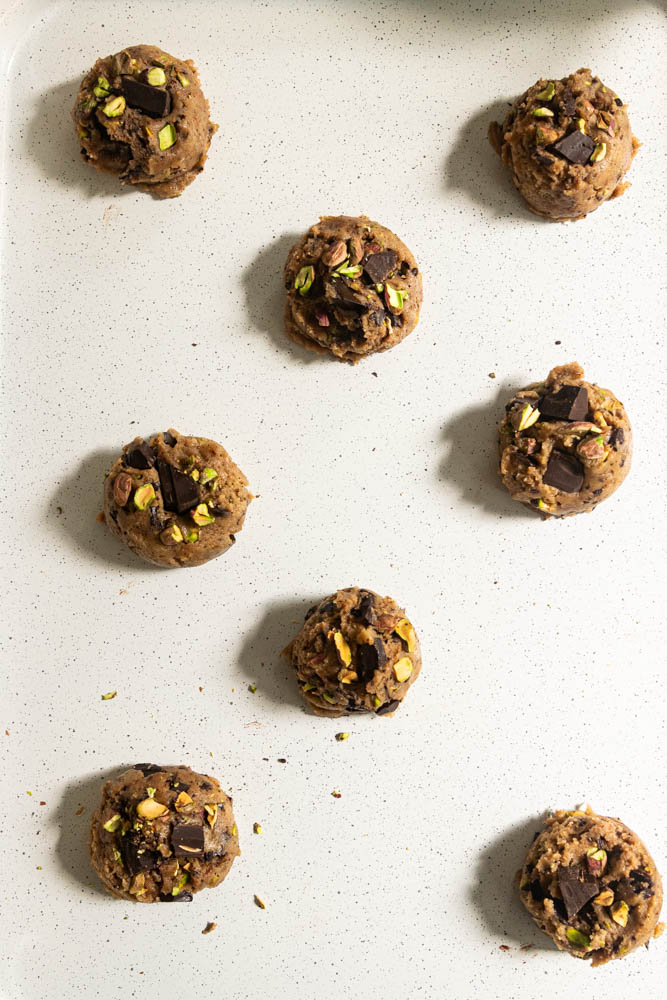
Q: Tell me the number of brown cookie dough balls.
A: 8